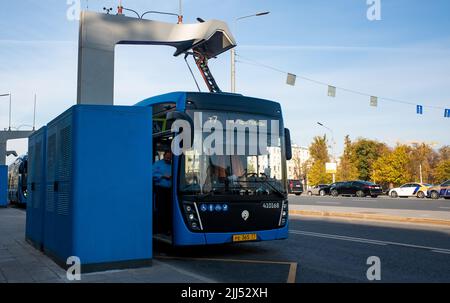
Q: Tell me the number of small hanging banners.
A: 5